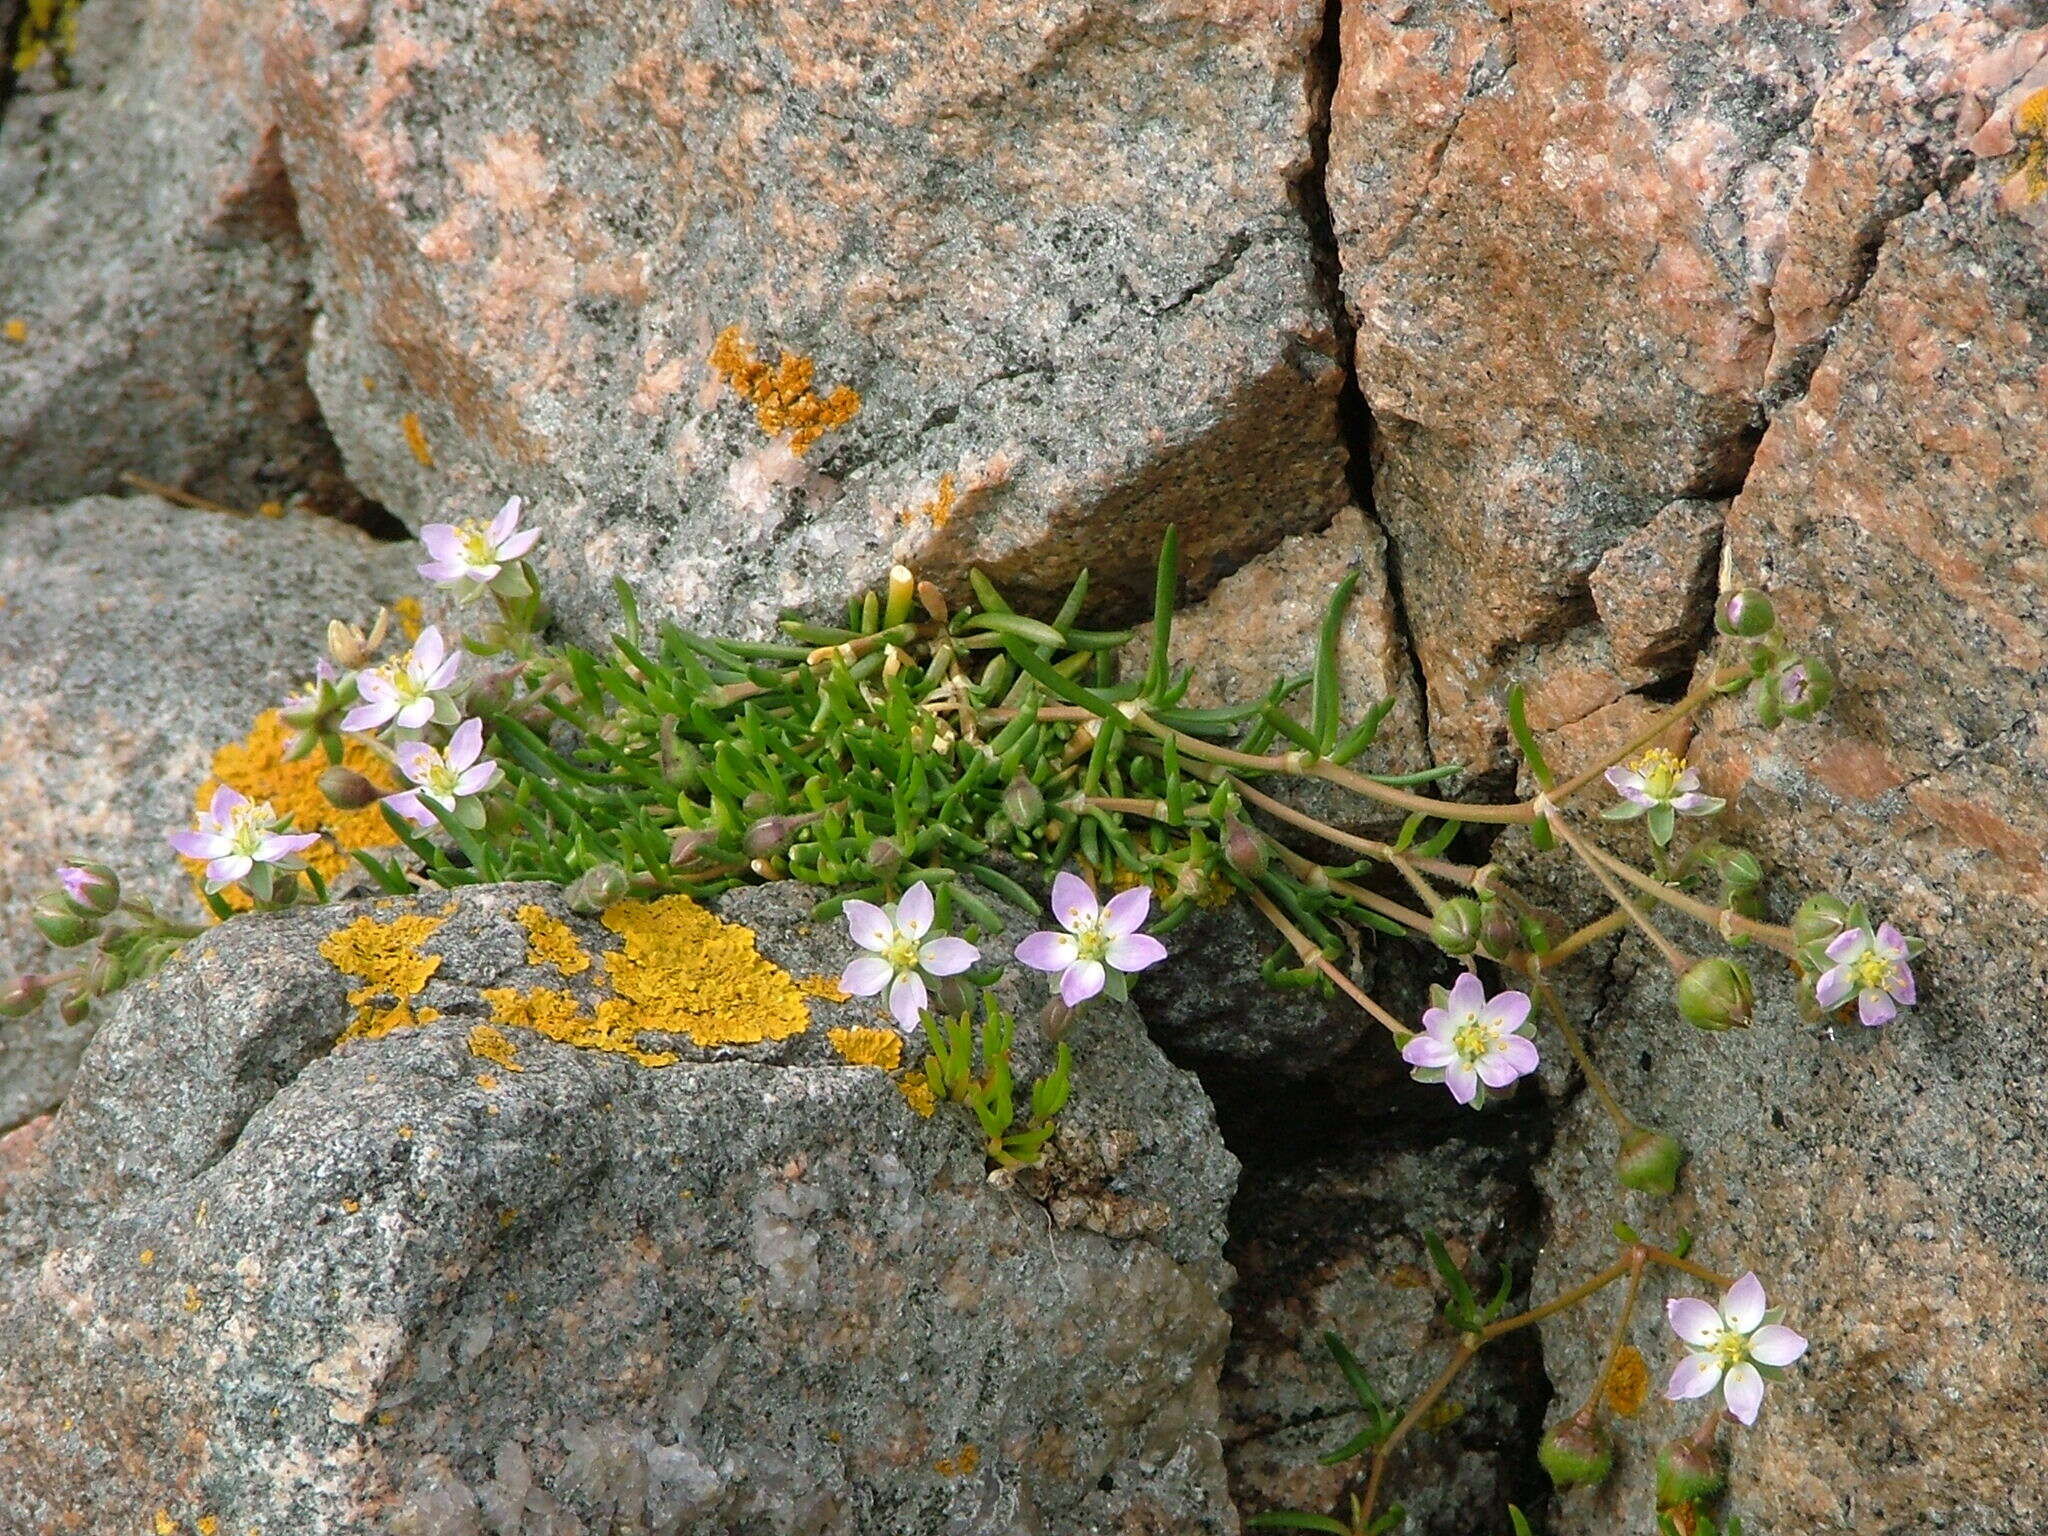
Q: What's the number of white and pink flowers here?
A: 11